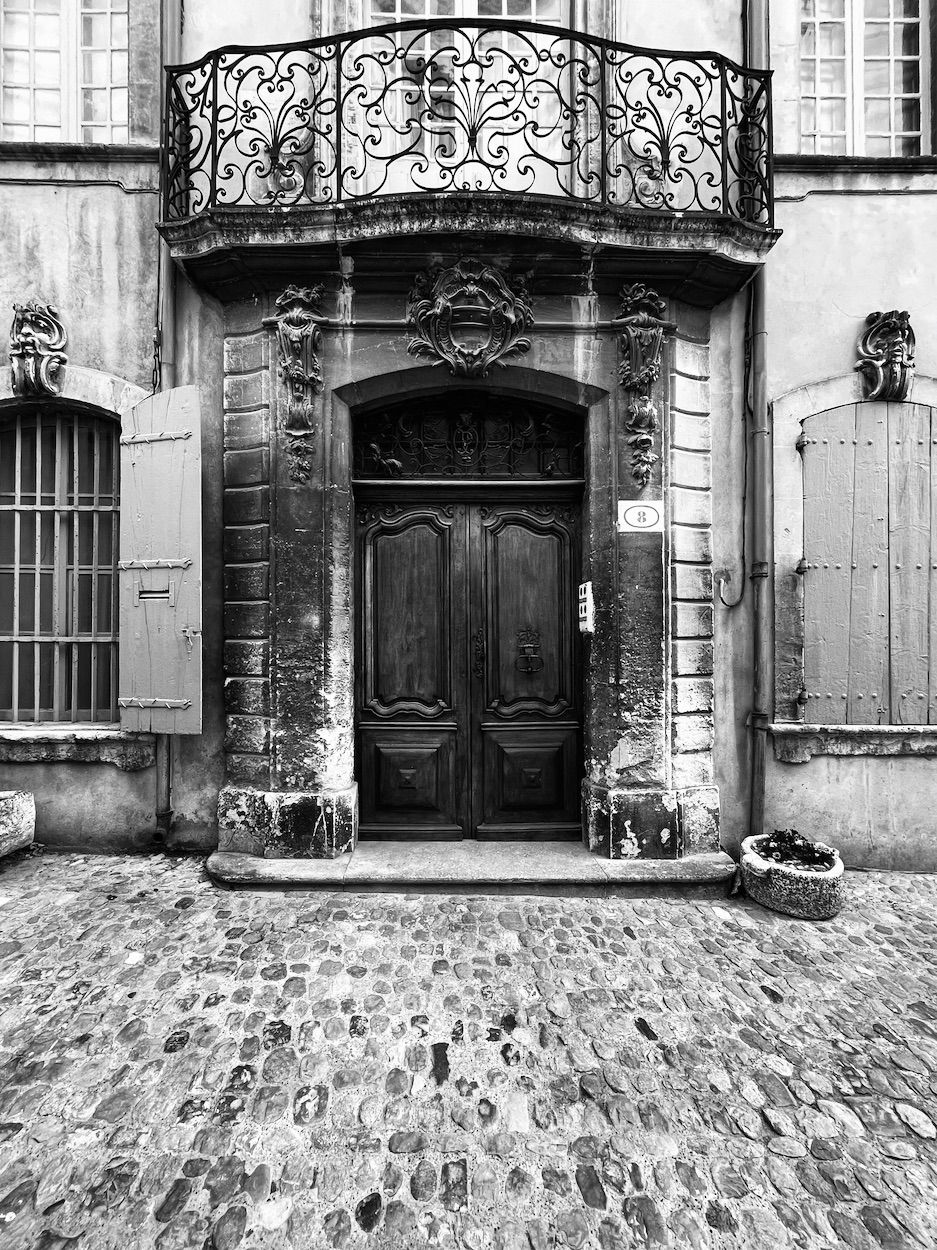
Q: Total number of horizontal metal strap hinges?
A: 3